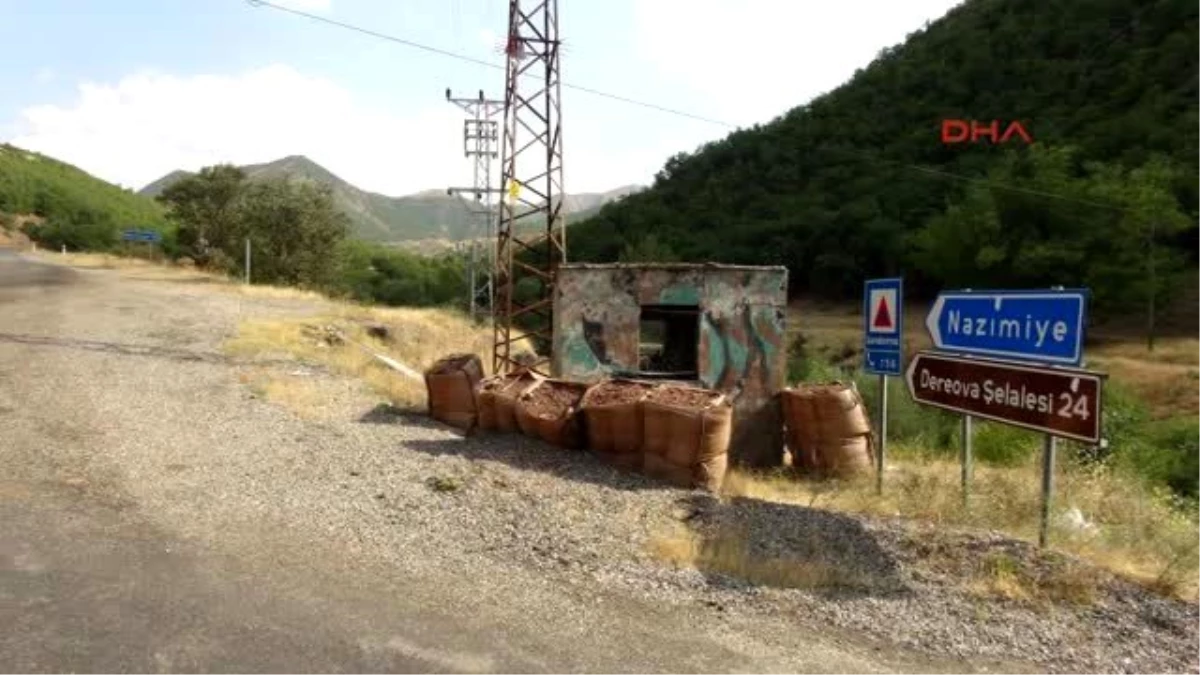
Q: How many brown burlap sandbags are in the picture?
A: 6